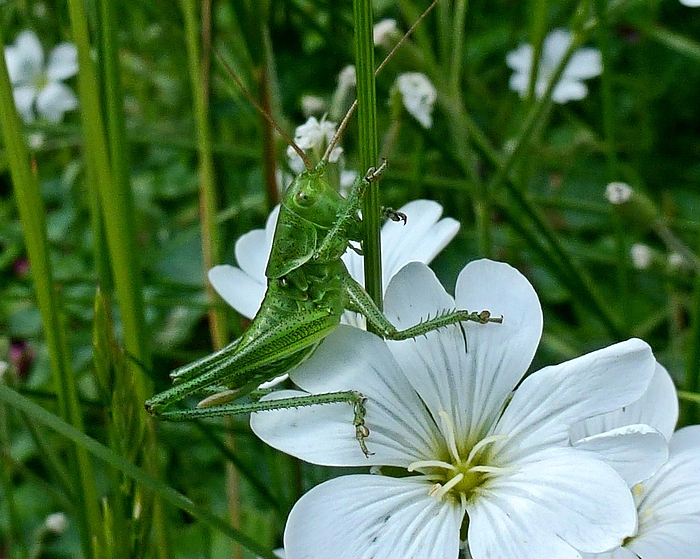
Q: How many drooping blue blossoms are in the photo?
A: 0